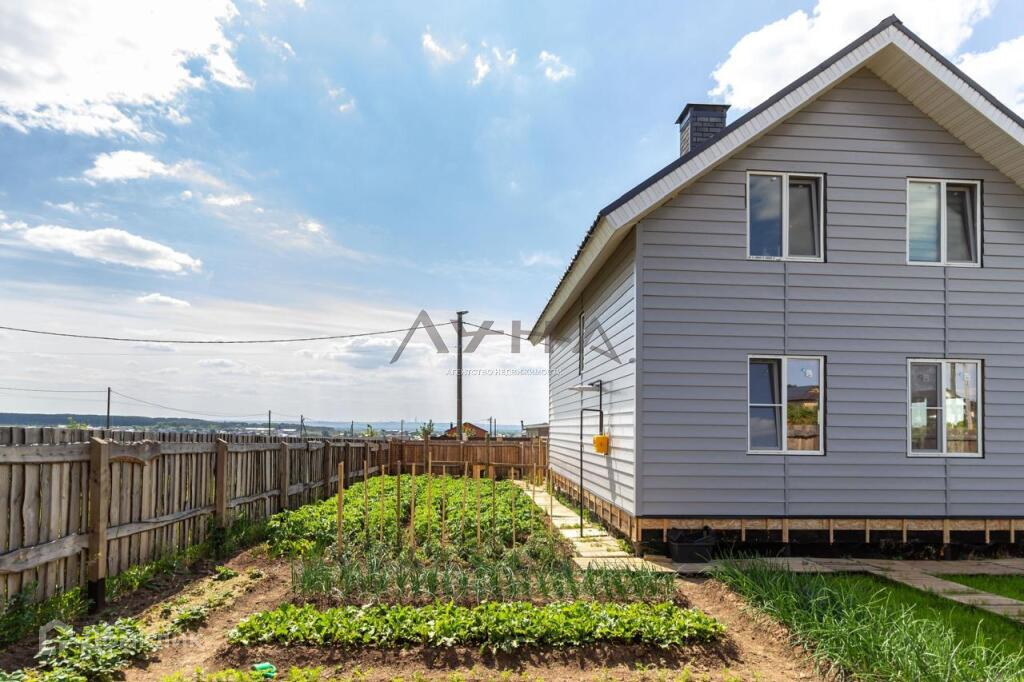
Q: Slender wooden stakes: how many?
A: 13